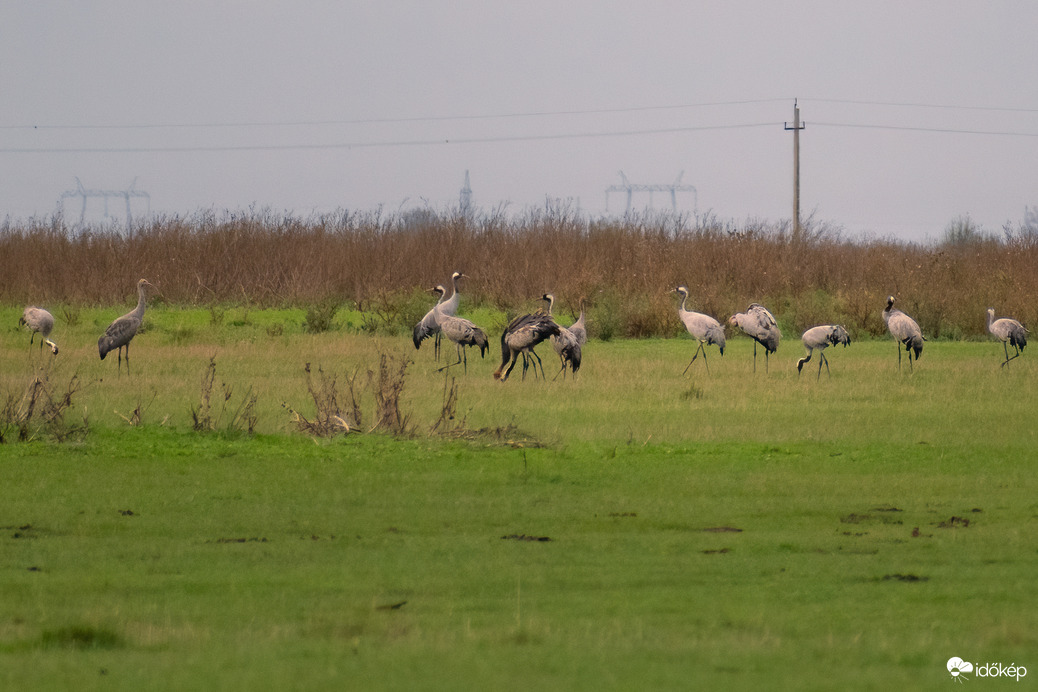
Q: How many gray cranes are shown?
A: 13